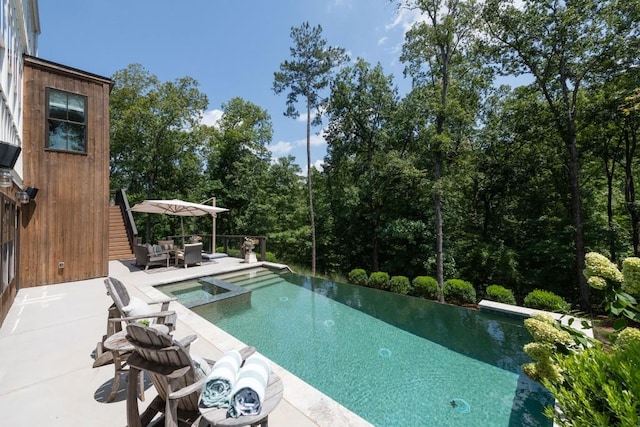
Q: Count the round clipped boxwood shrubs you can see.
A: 7